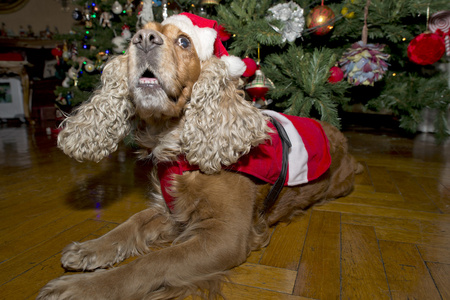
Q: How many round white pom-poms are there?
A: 1